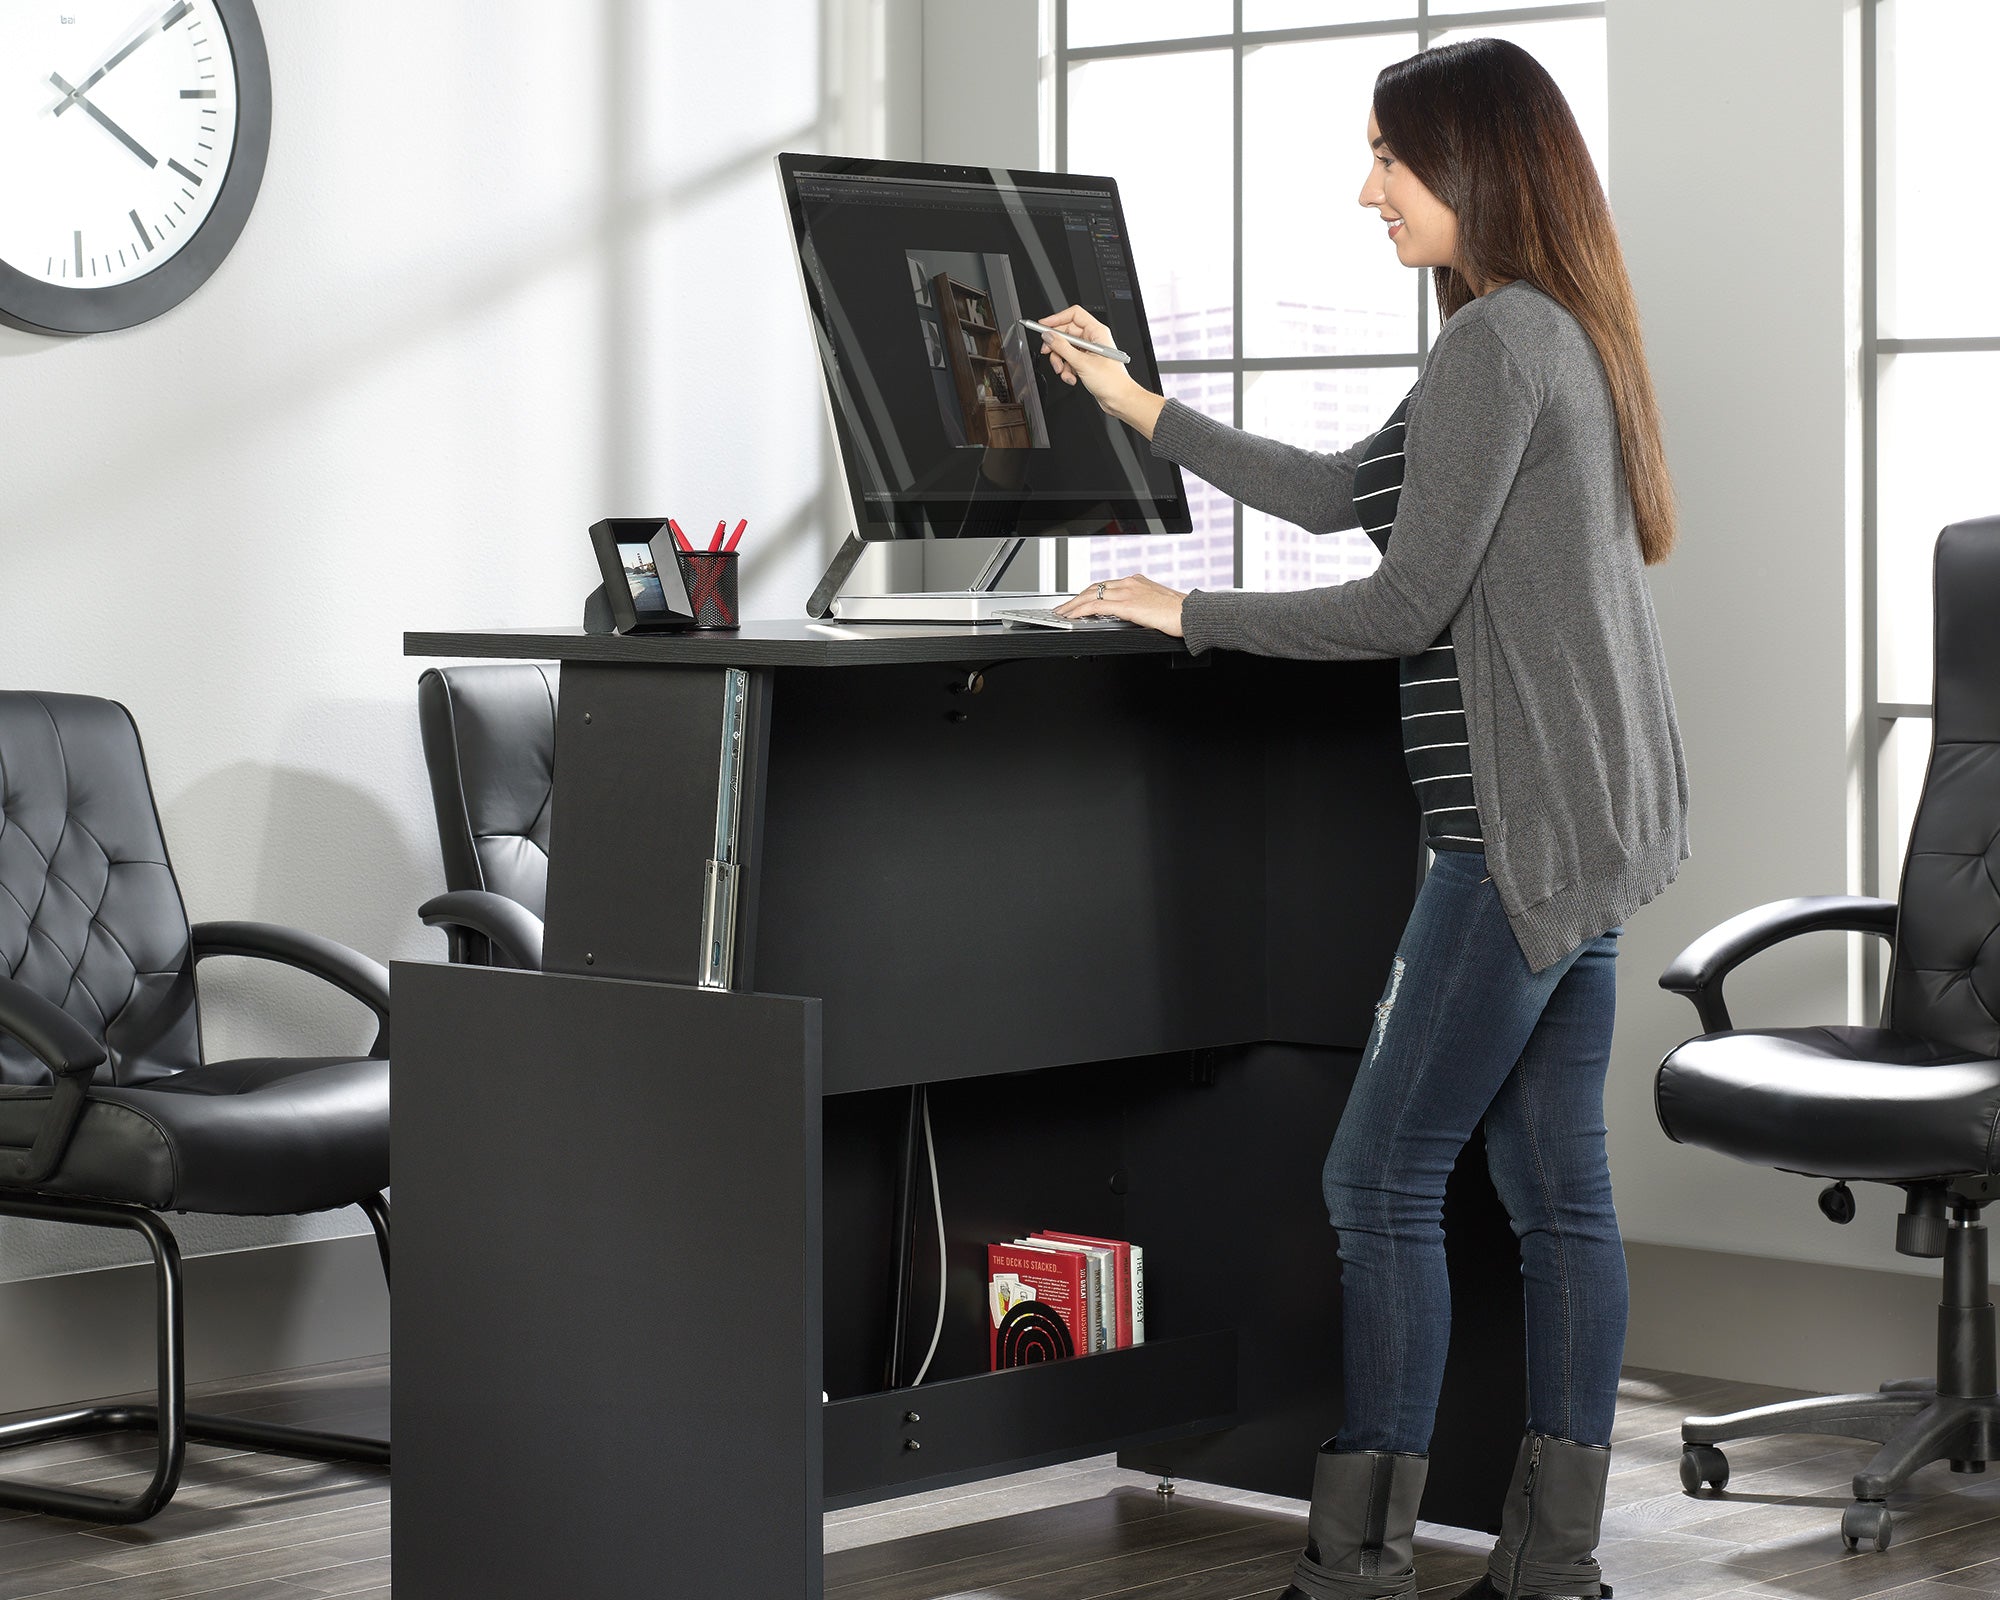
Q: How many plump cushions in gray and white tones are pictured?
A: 0